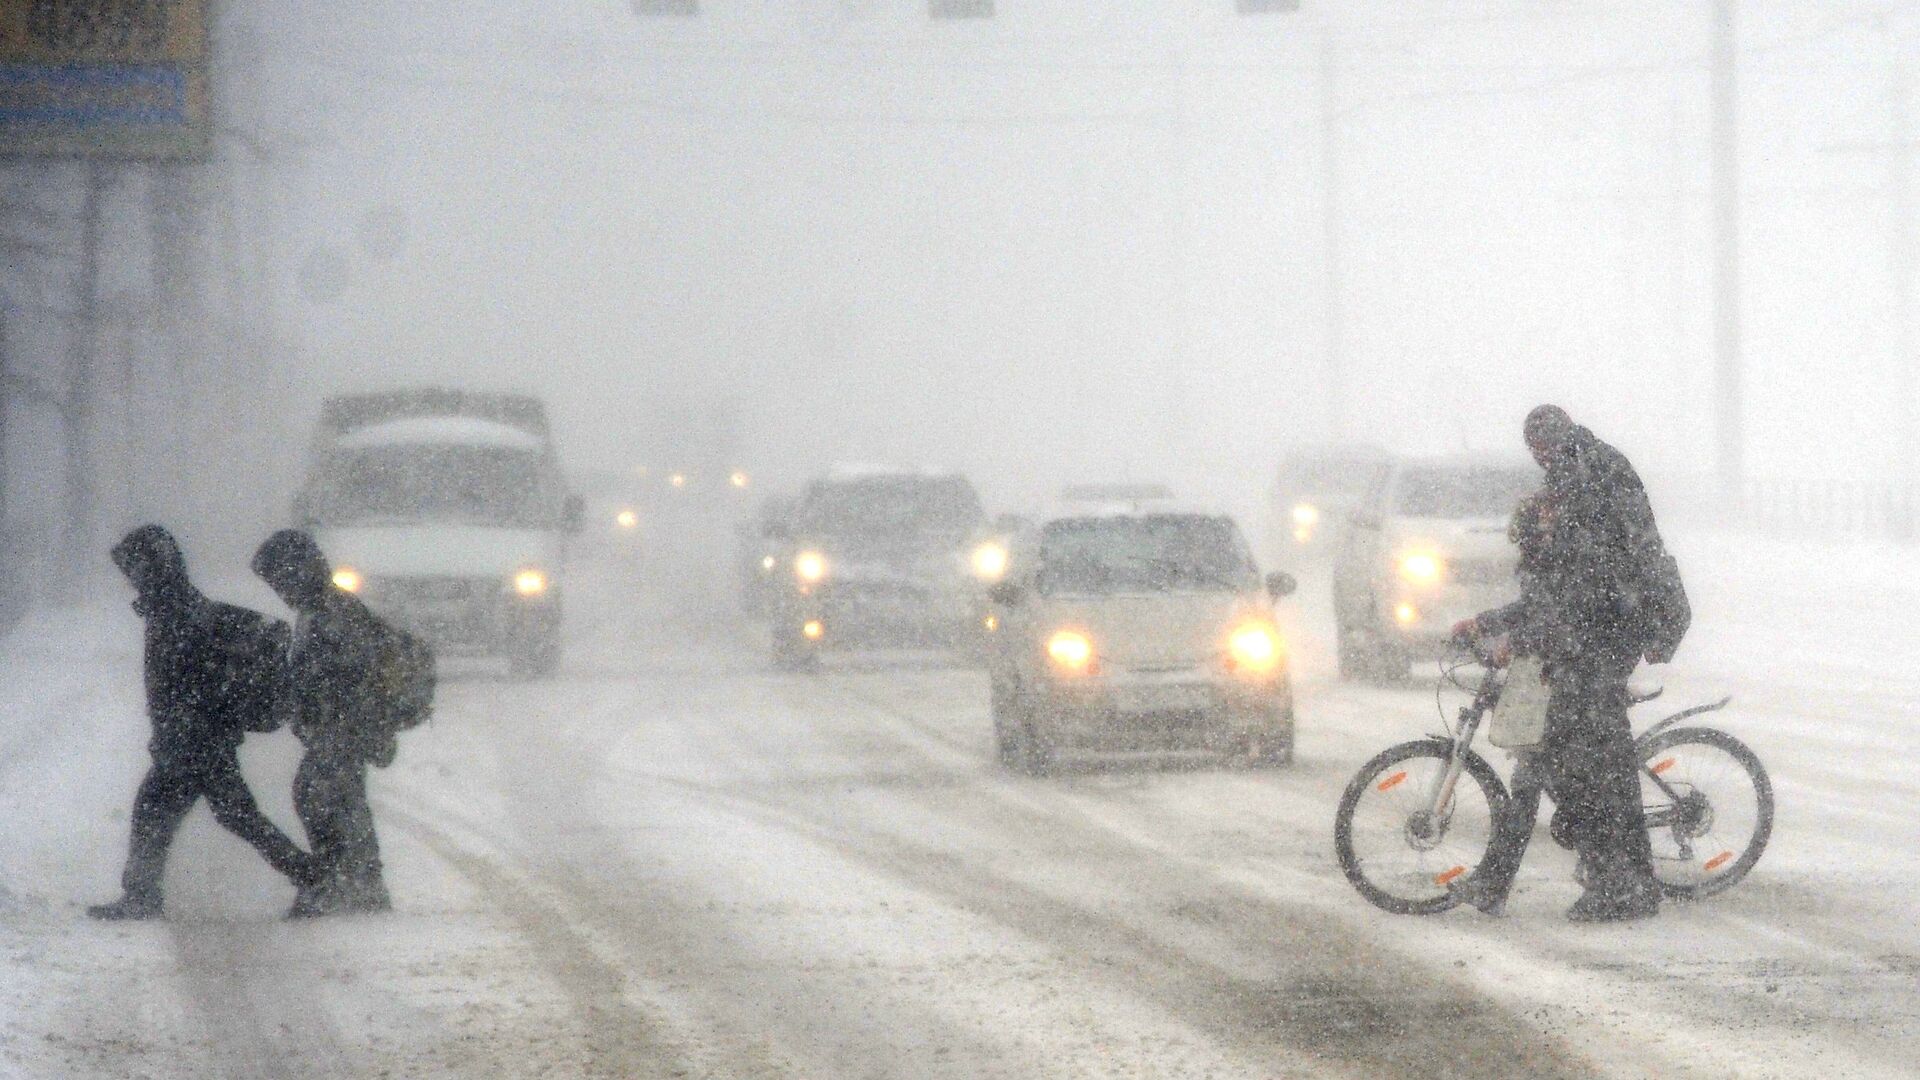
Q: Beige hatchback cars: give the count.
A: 1